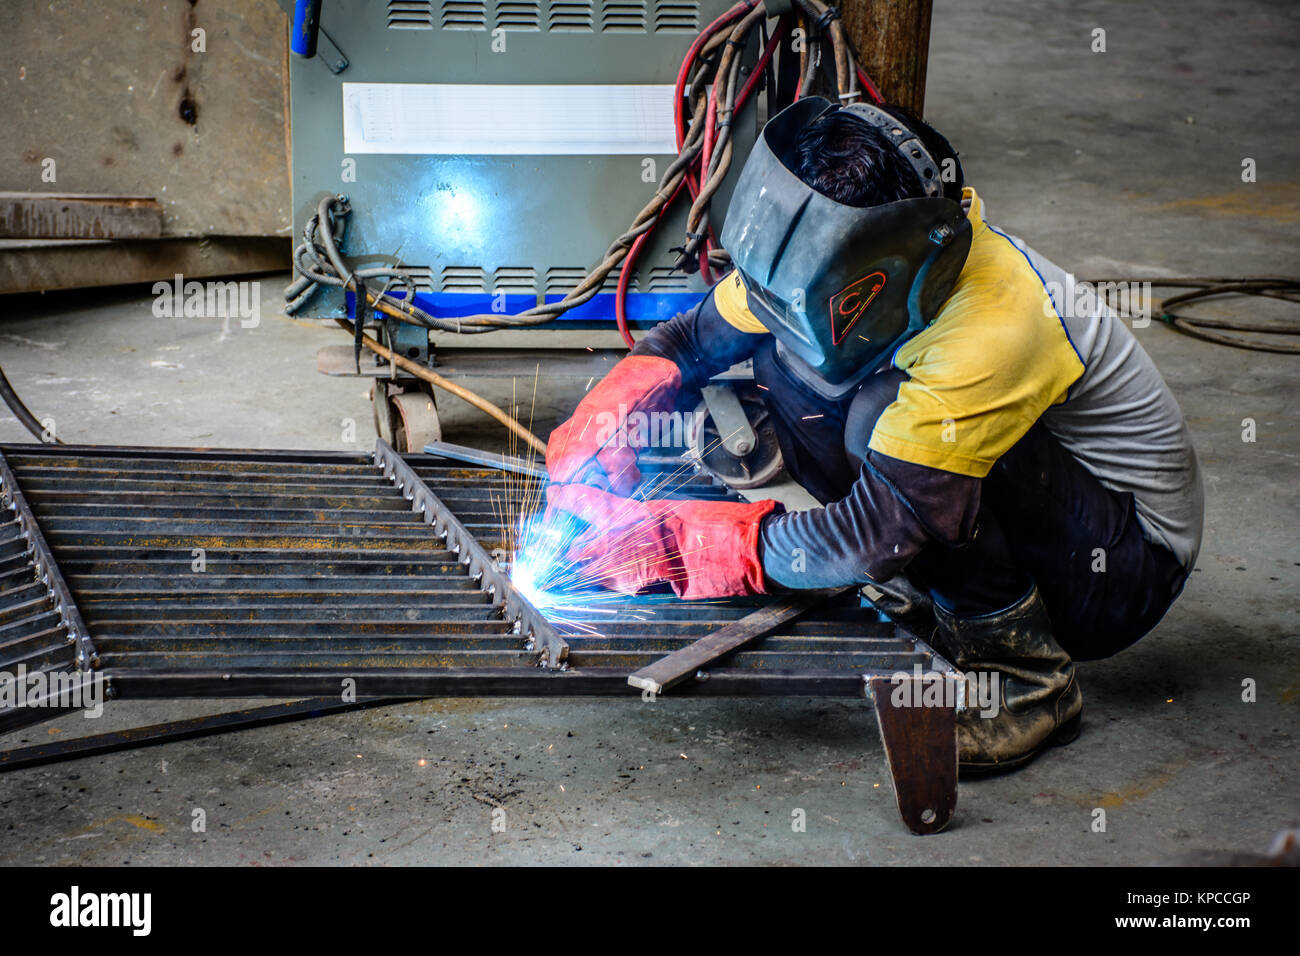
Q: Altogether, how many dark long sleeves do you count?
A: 2